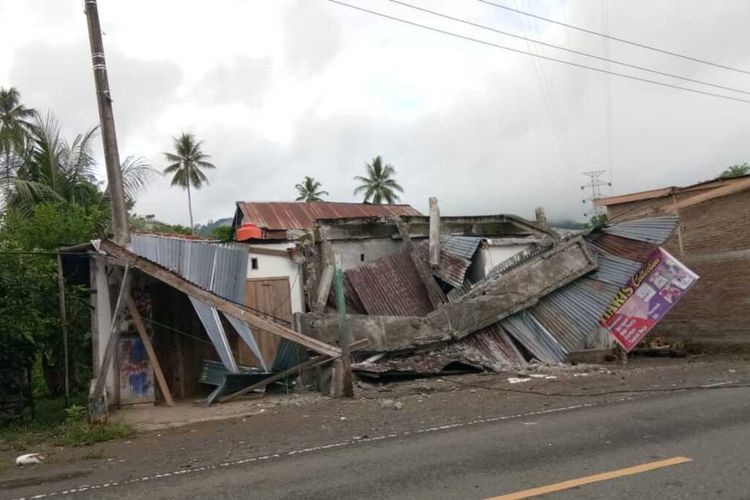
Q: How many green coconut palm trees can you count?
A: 5